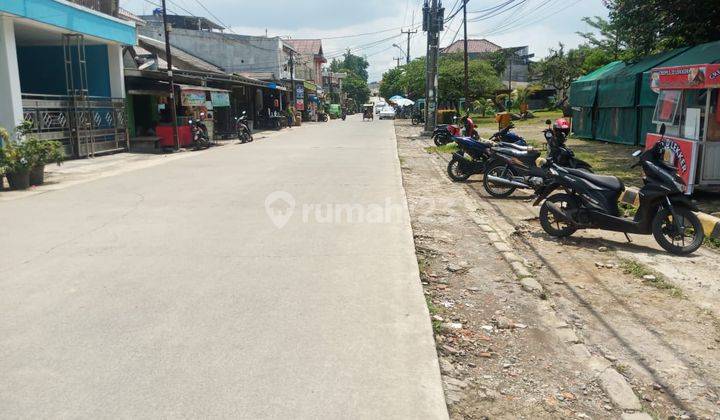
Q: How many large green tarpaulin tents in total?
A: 3